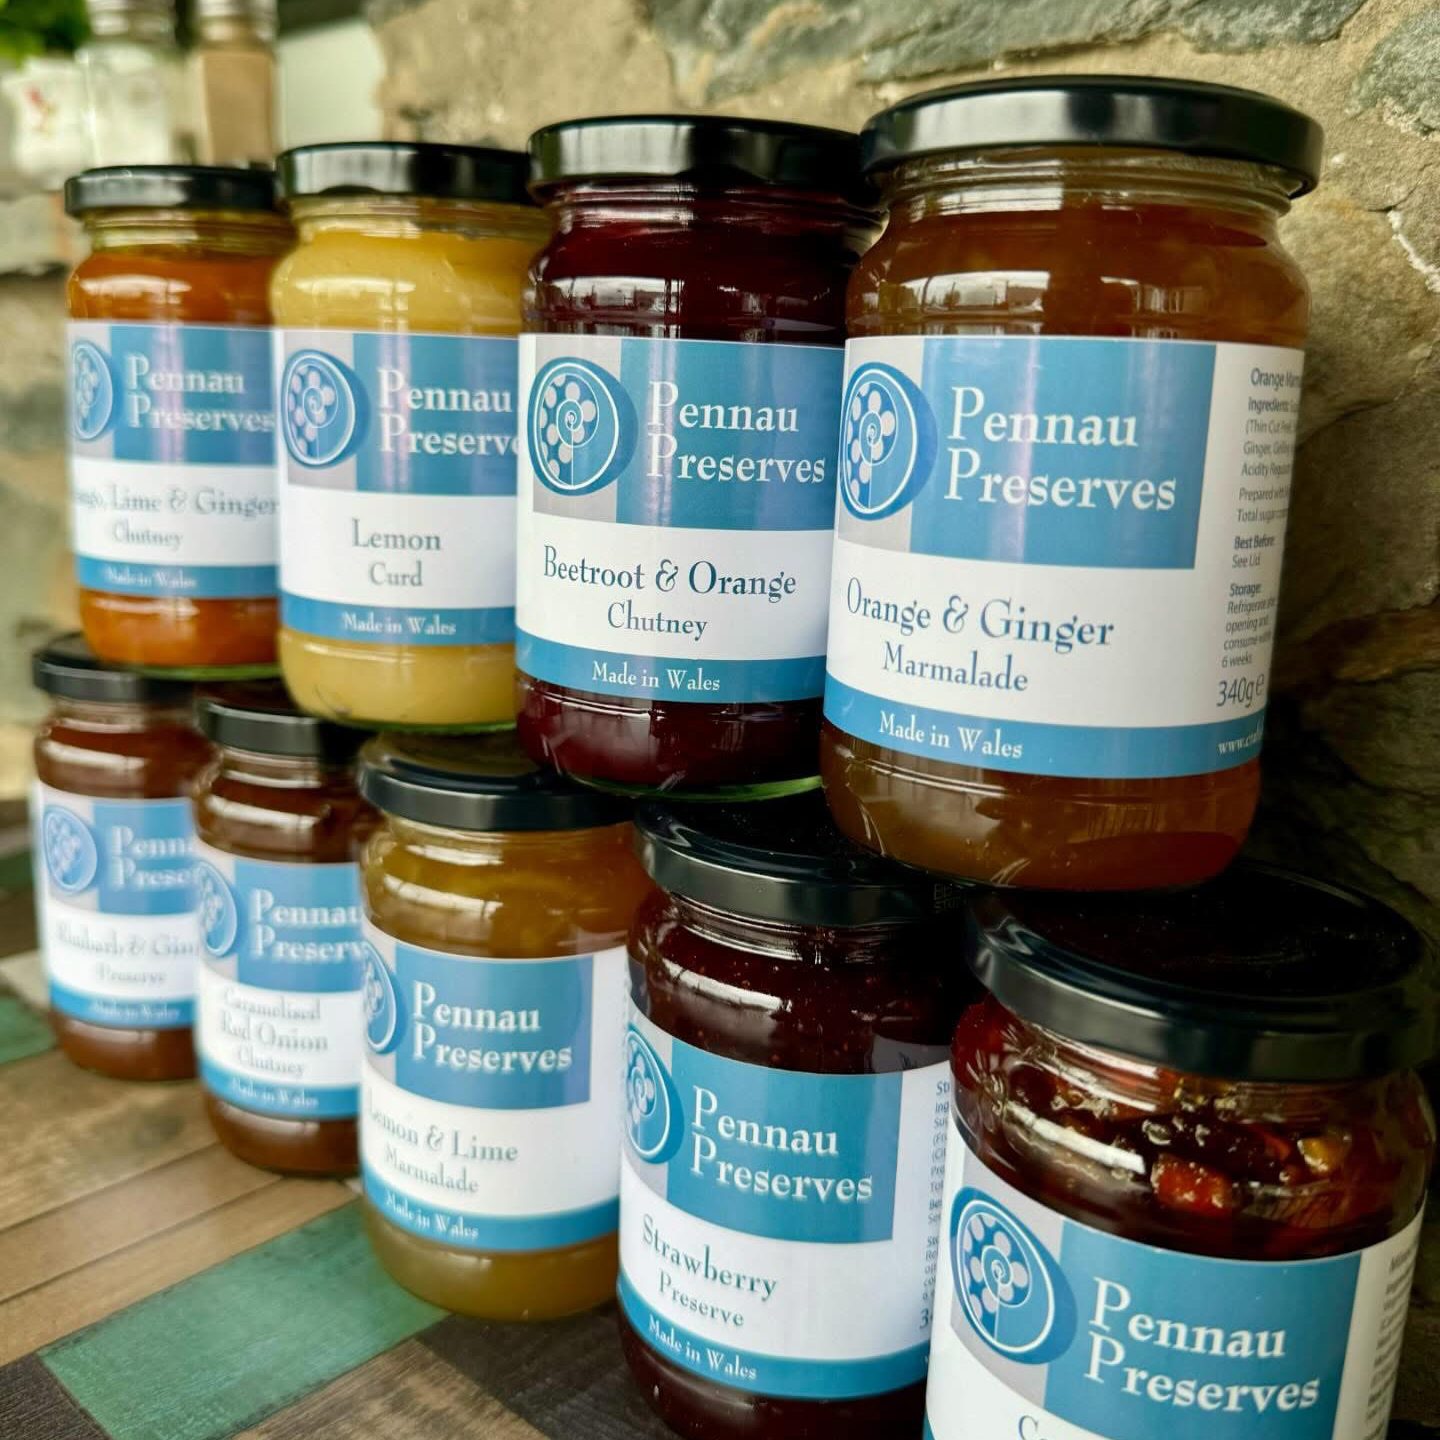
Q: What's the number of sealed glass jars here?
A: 9